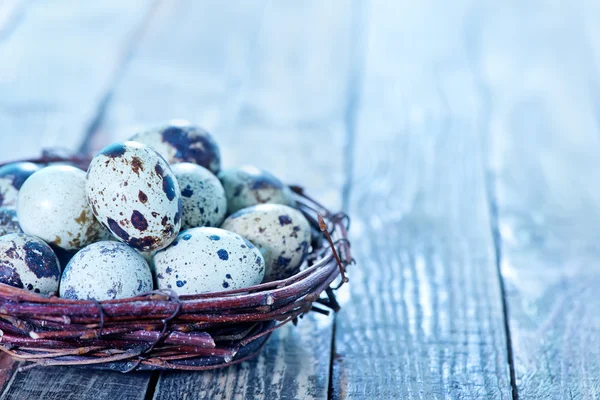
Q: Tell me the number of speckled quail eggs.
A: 11